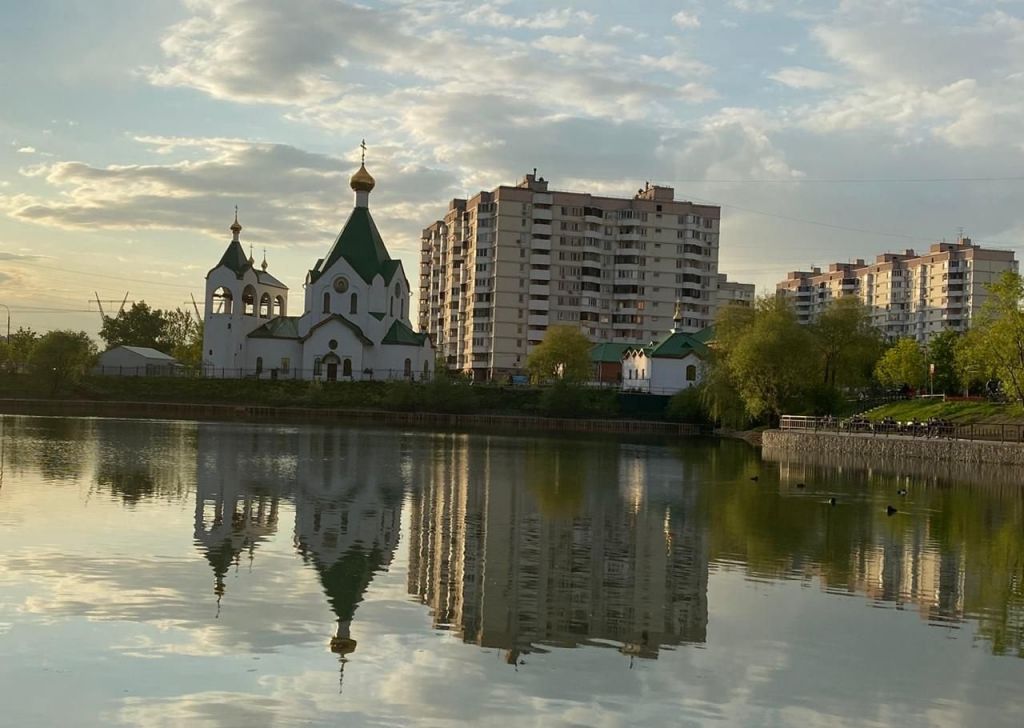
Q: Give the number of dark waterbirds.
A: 5